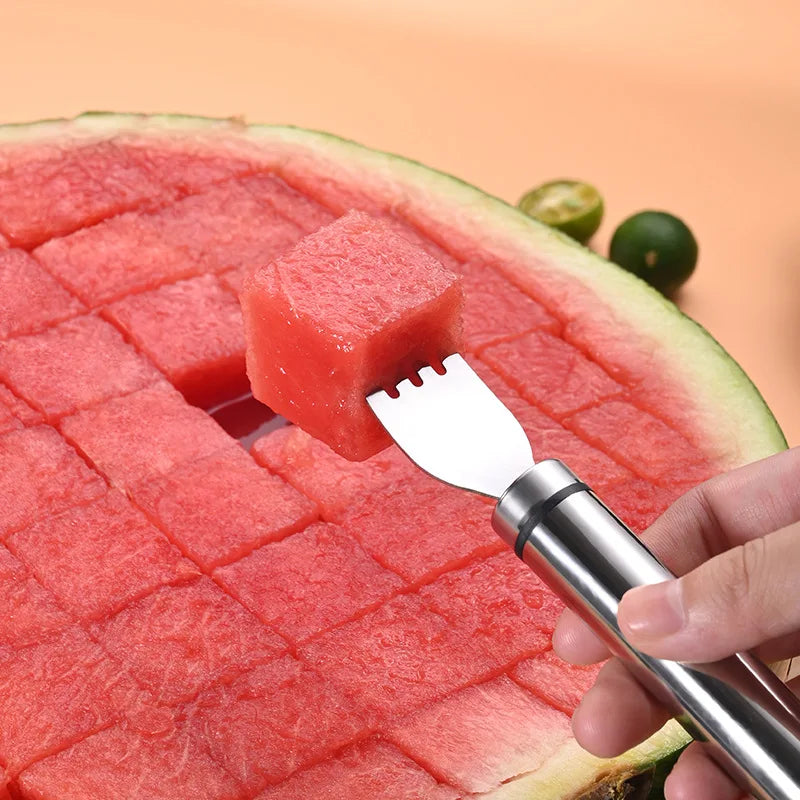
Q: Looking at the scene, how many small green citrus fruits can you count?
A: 2